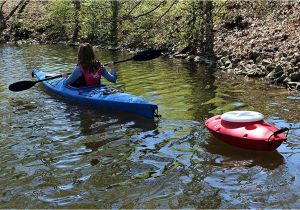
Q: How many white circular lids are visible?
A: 1